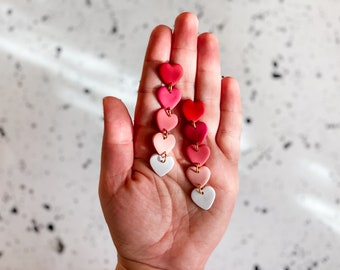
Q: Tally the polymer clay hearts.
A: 10